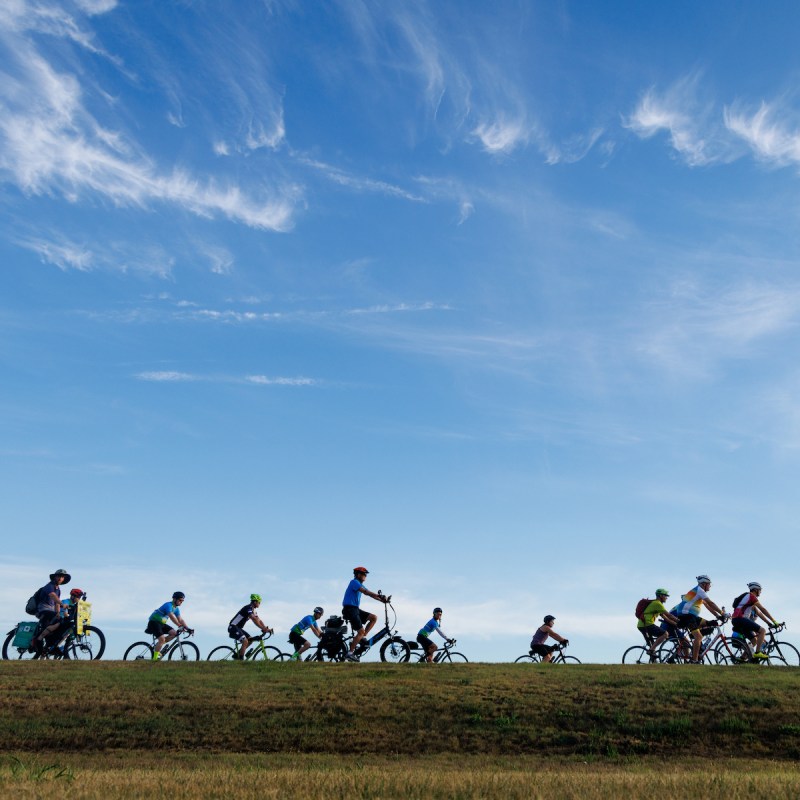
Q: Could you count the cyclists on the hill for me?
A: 11